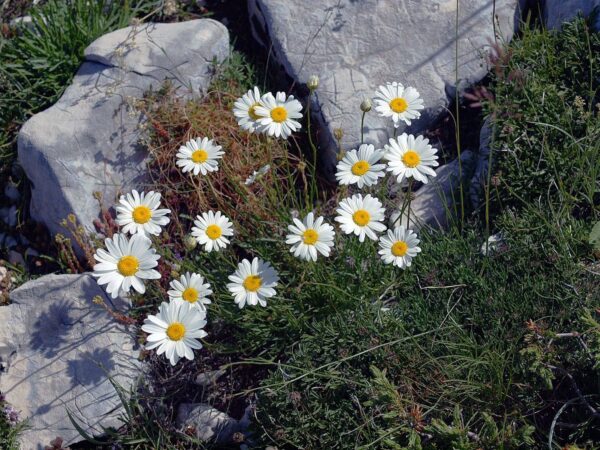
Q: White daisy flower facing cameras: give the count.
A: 15